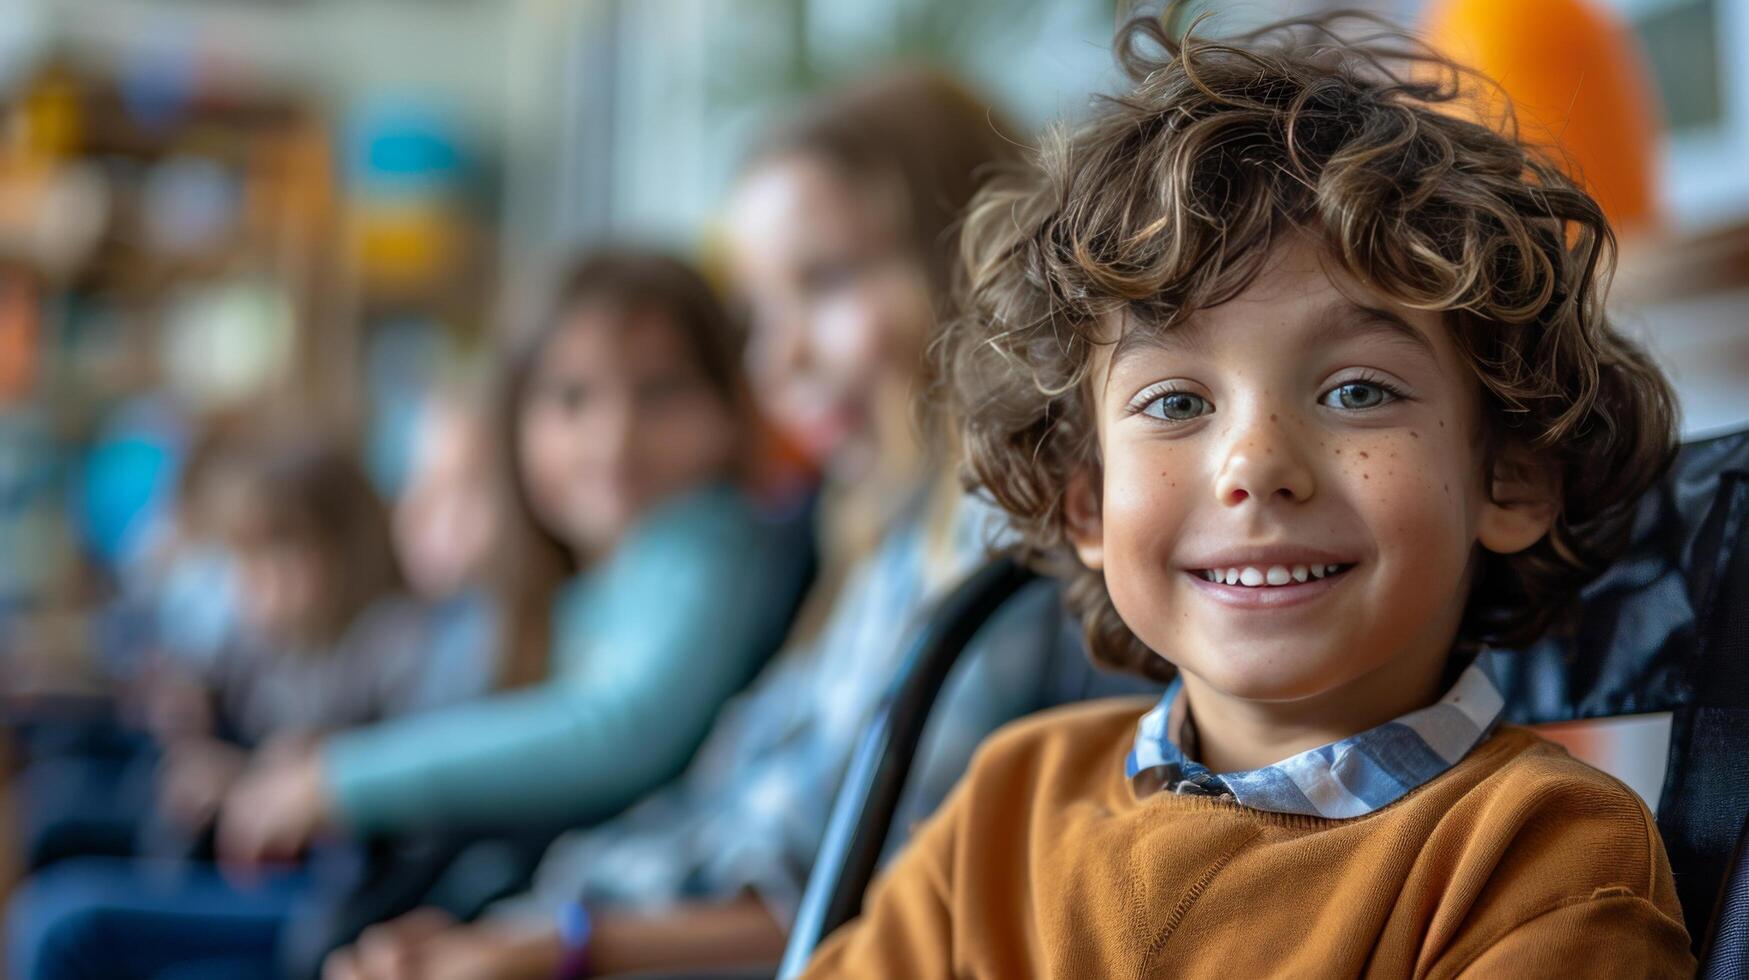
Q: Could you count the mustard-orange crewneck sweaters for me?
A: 1